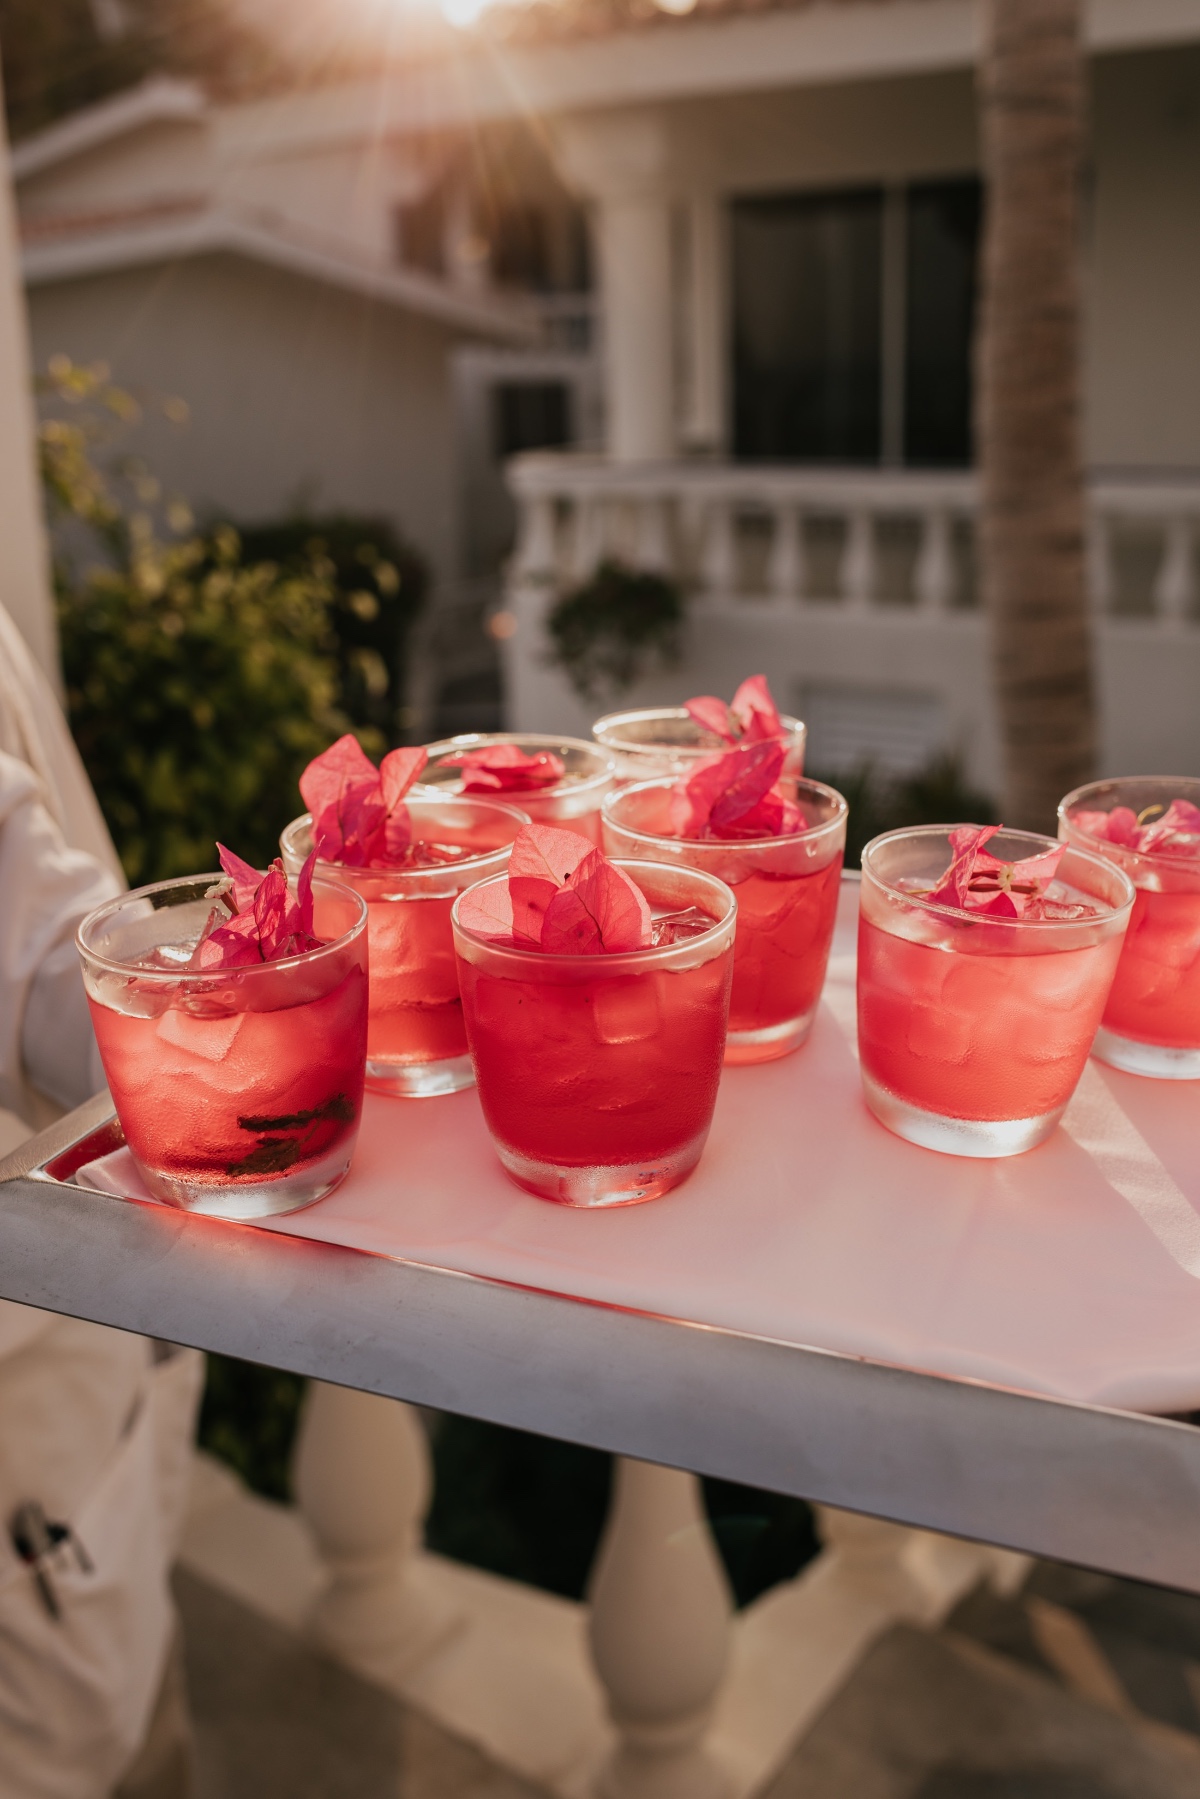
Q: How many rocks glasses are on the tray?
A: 8